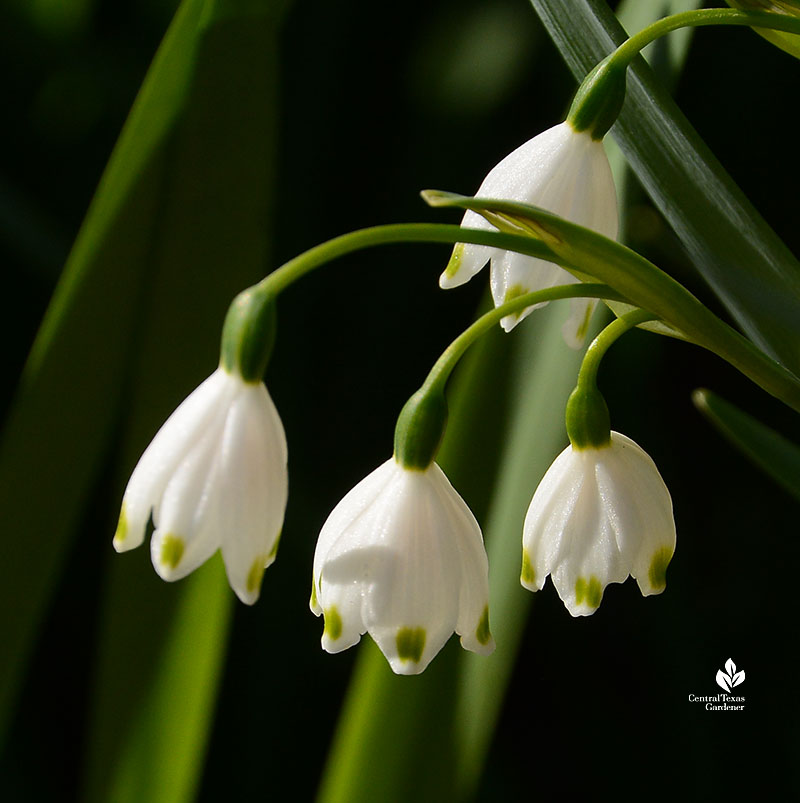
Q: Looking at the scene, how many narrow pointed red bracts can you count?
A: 0